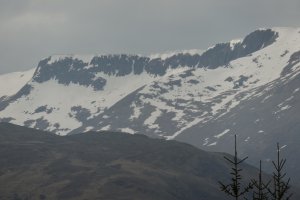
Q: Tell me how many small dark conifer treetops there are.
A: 3